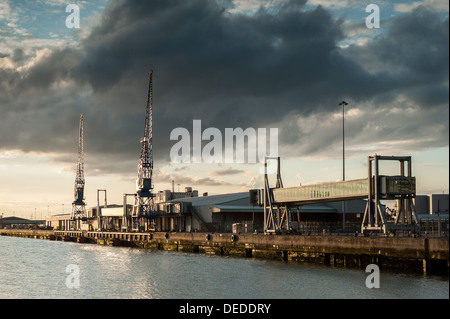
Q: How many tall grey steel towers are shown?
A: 2